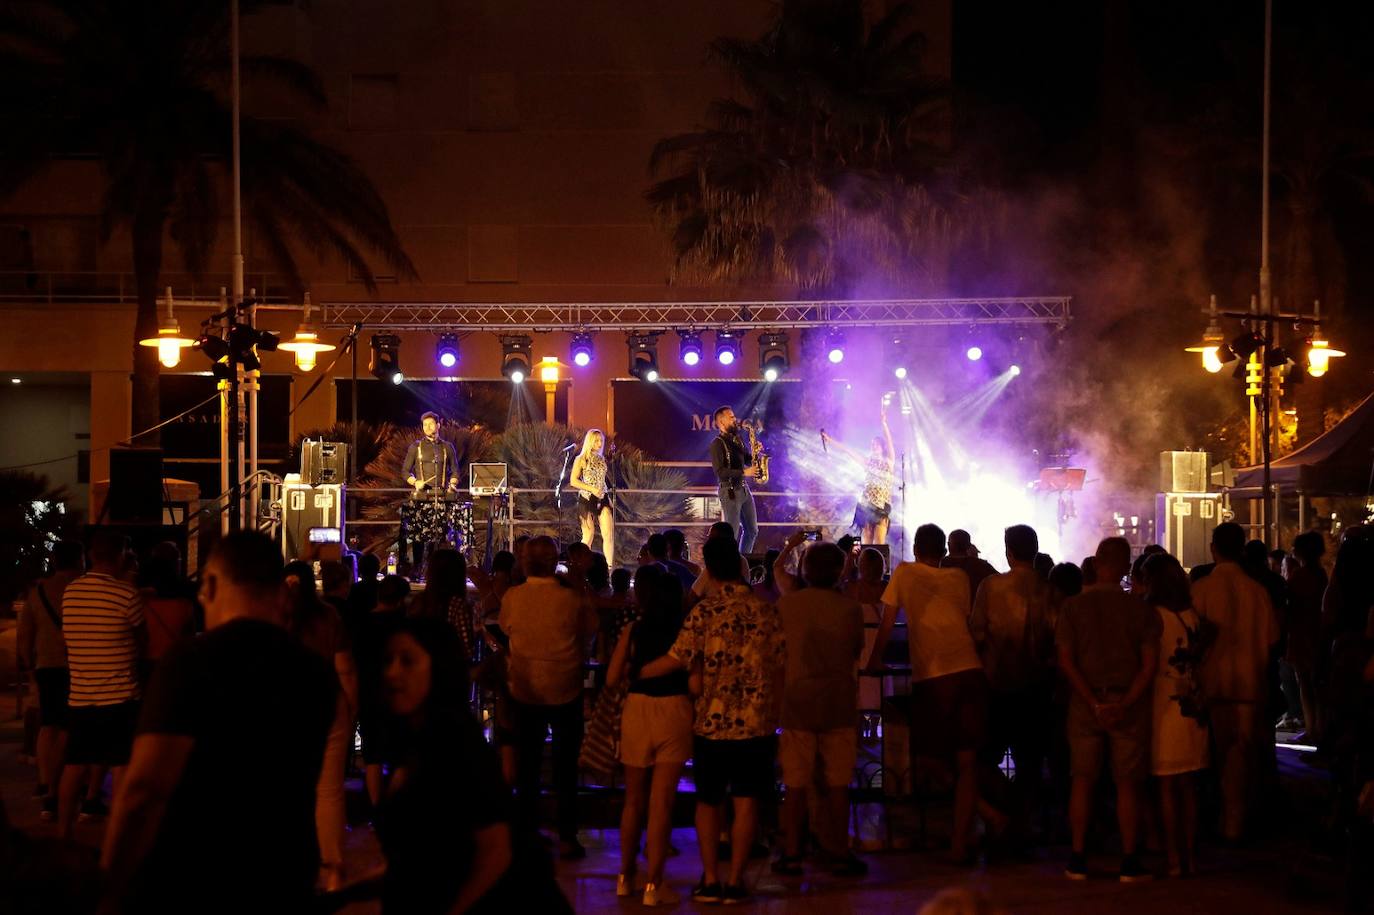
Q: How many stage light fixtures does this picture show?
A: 12